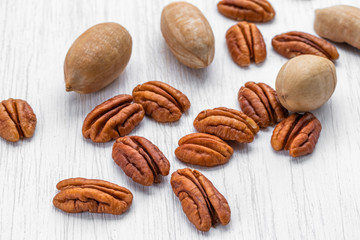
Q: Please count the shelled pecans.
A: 13